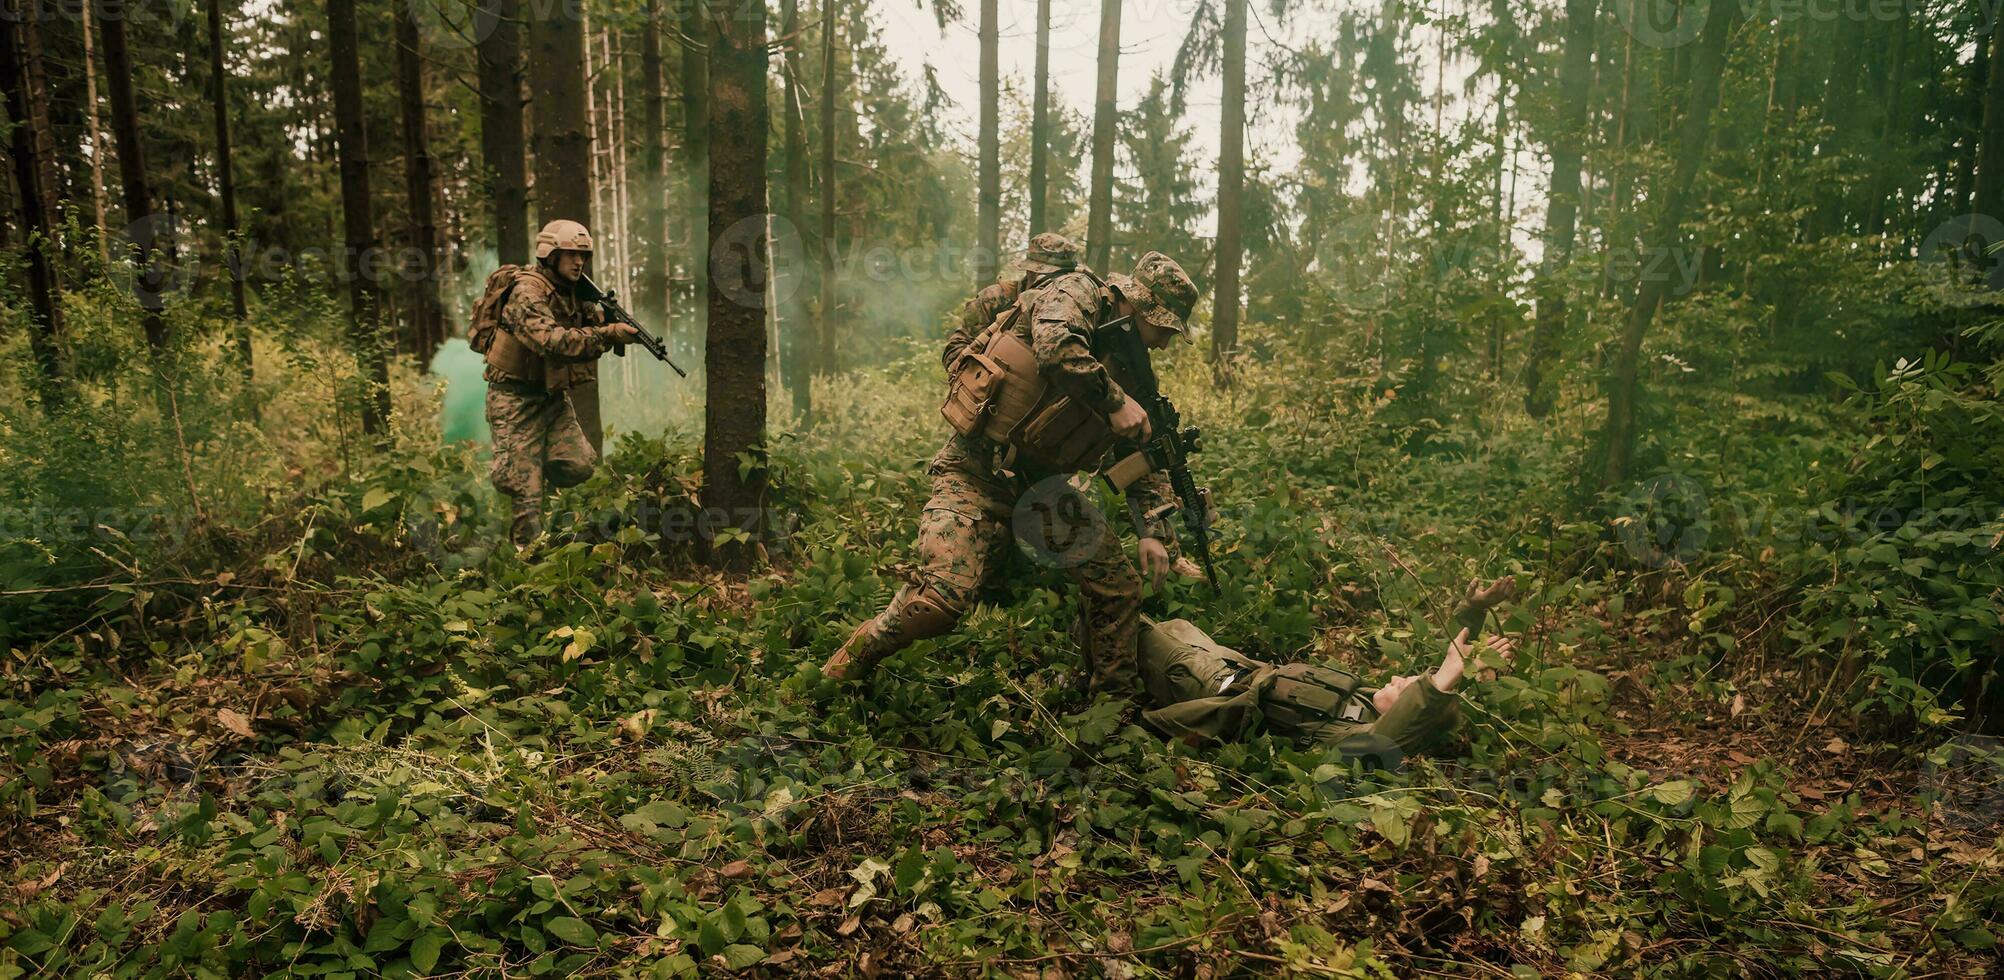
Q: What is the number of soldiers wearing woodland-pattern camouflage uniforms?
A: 3